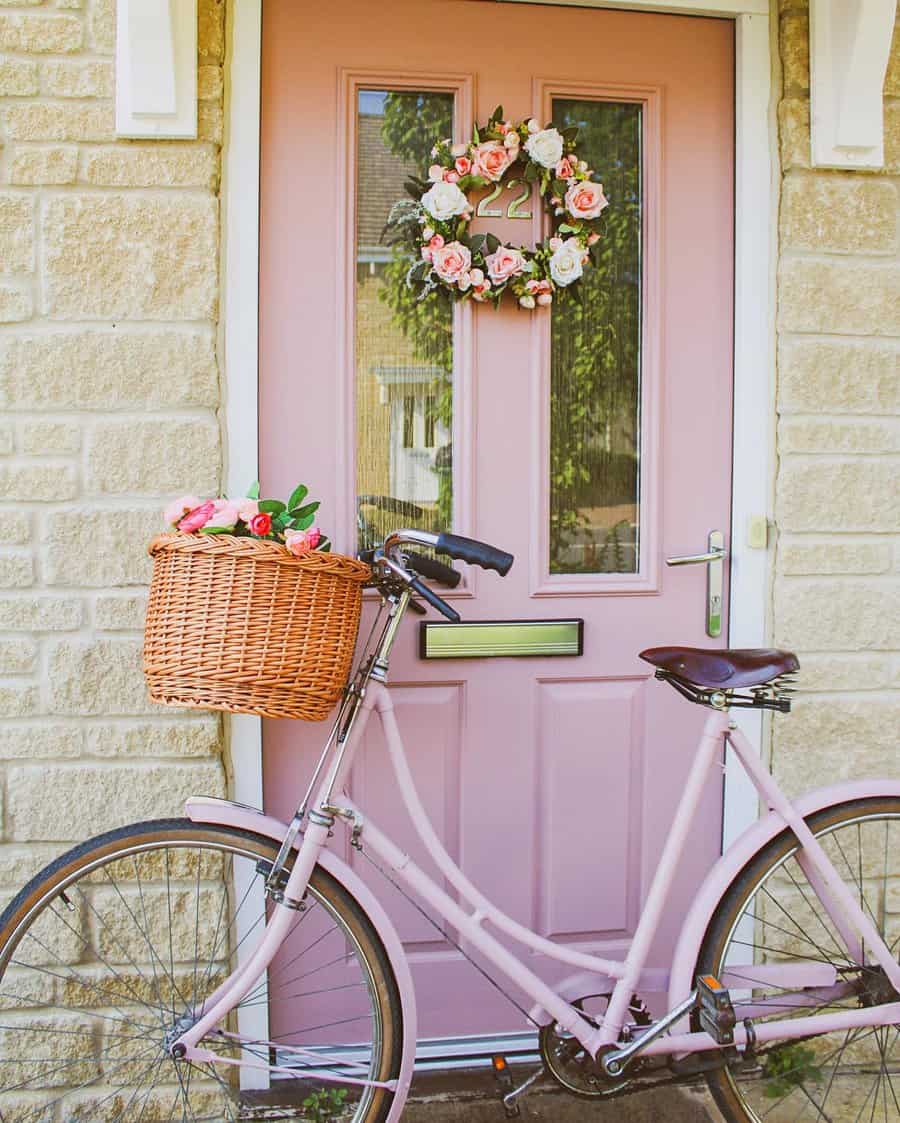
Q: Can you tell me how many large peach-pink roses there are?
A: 4